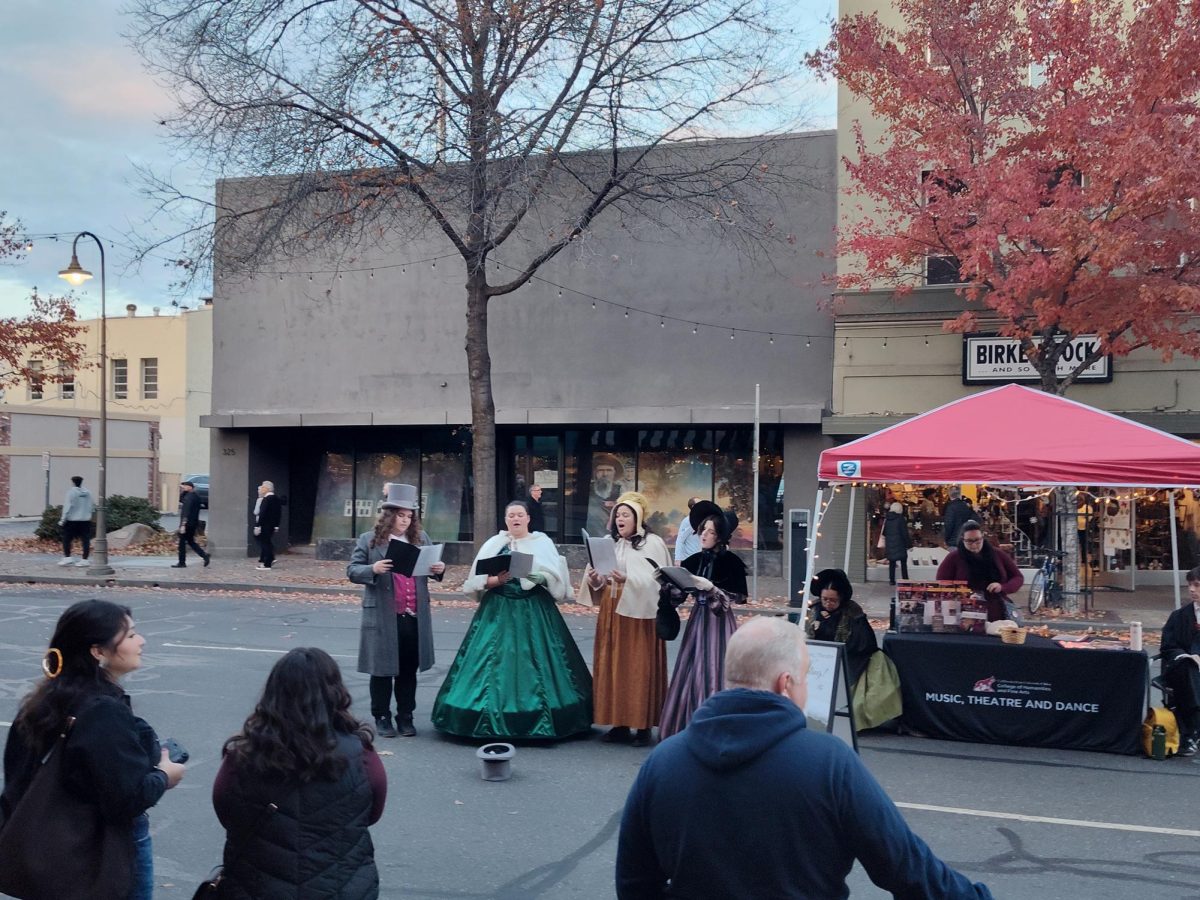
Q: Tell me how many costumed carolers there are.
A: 4